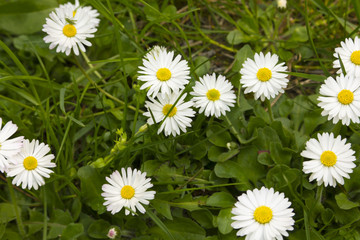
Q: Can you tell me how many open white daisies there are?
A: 13